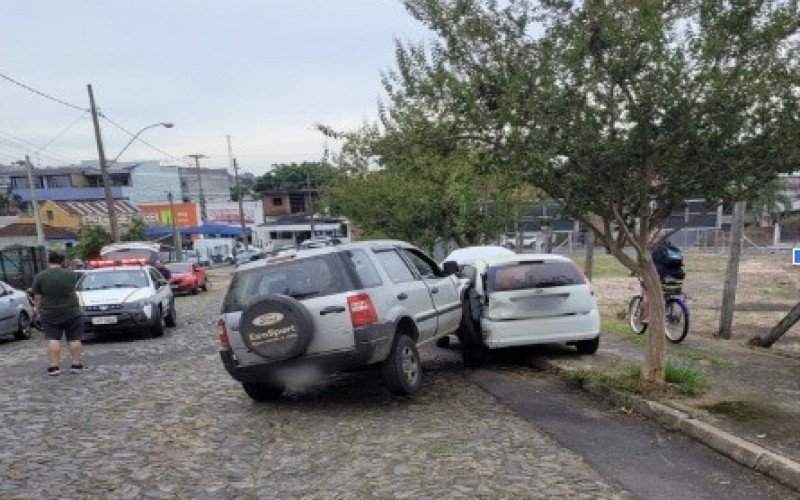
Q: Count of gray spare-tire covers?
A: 1